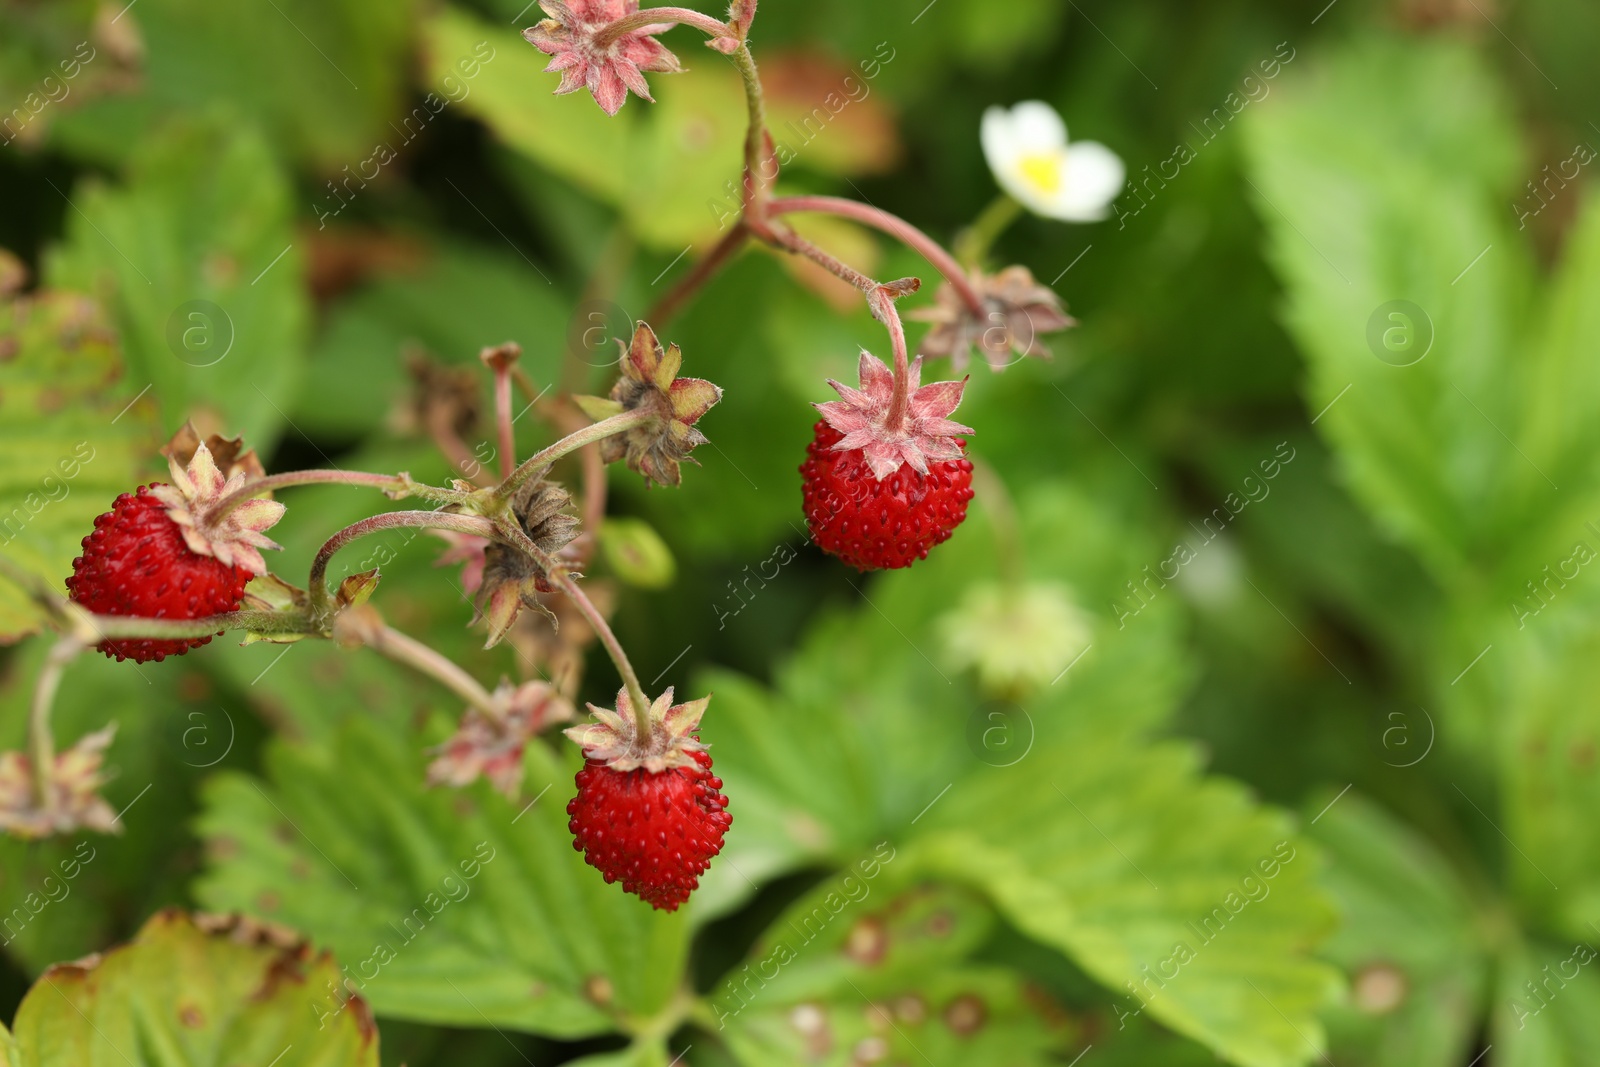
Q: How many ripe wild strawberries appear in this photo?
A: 3